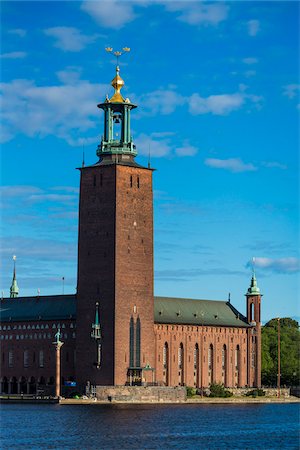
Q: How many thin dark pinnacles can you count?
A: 2